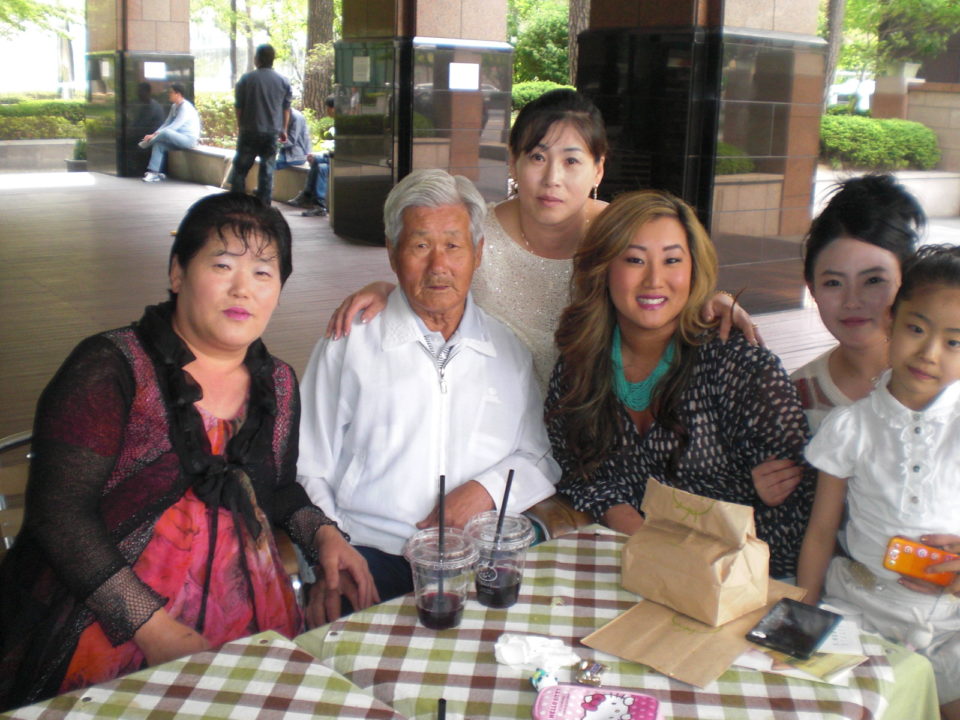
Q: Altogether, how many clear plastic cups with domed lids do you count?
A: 2